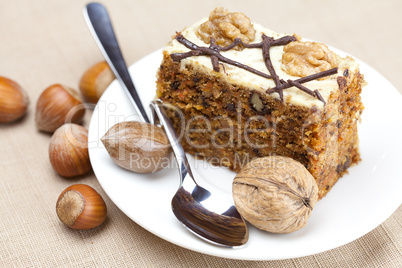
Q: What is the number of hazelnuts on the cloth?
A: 5